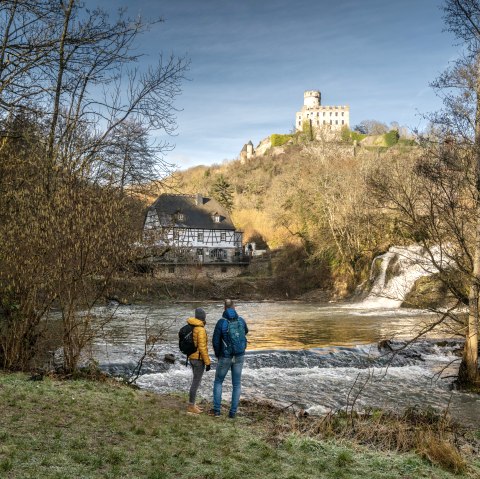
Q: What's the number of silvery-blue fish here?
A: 0